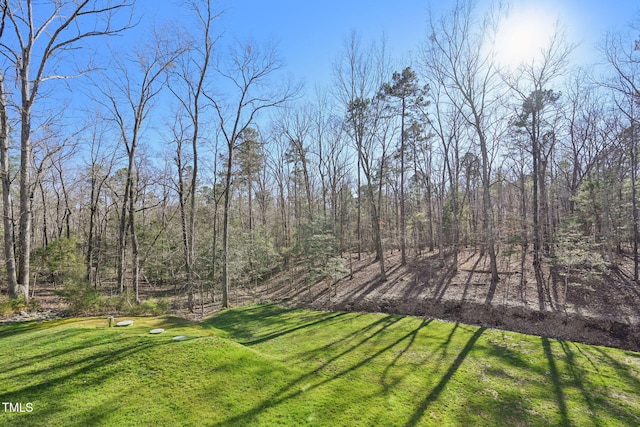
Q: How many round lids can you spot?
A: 3